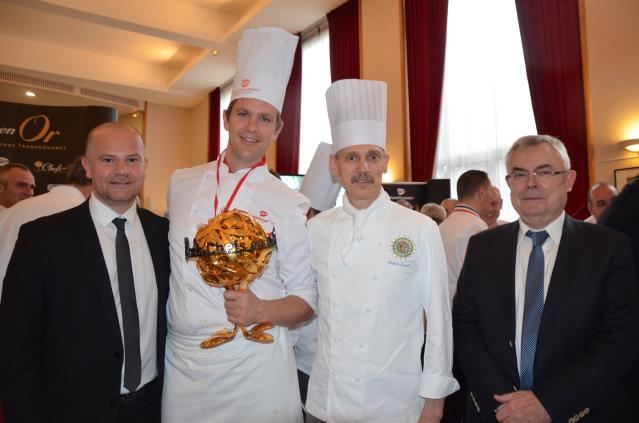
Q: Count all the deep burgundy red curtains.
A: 5